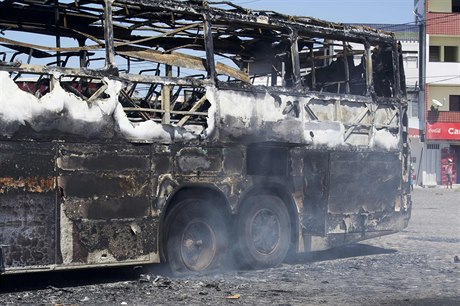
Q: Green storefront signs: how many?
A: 0